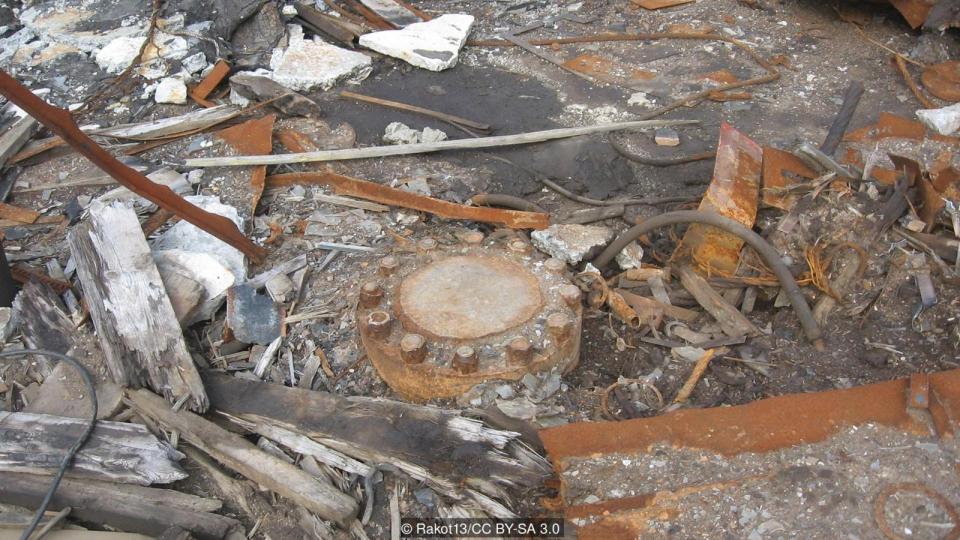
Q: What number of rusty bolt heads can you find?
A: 12